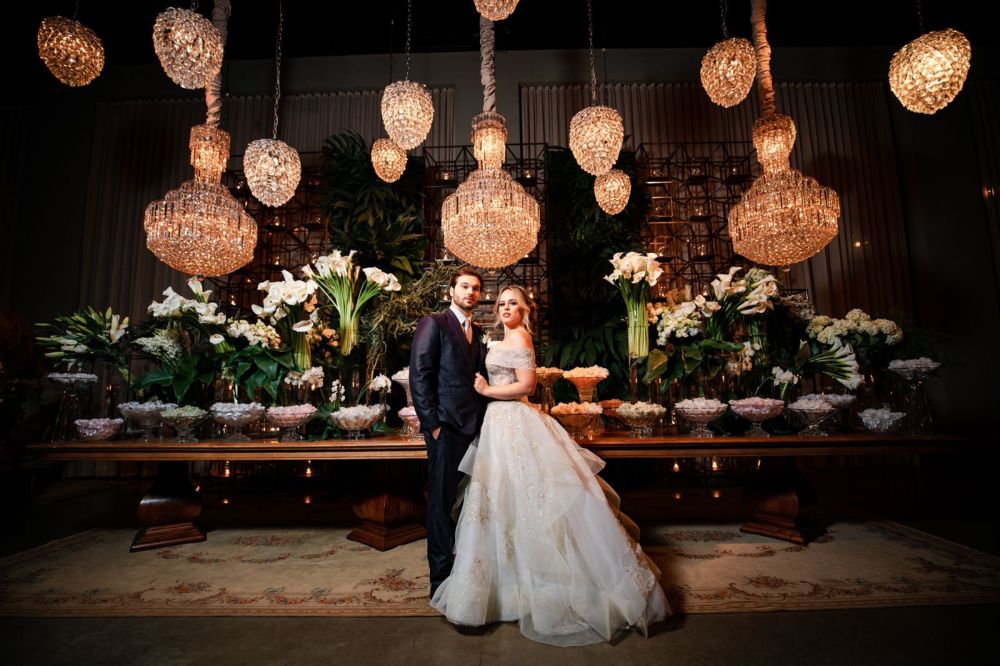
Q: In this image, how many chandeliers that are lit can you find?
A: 13